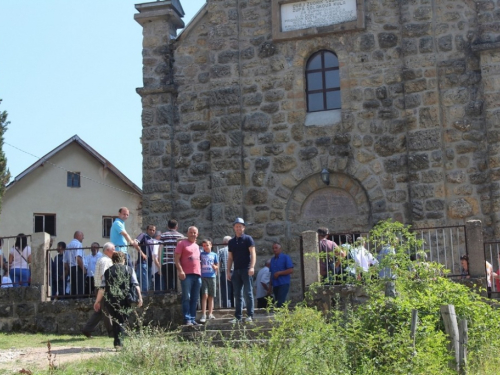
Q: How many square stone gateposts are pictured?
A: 3